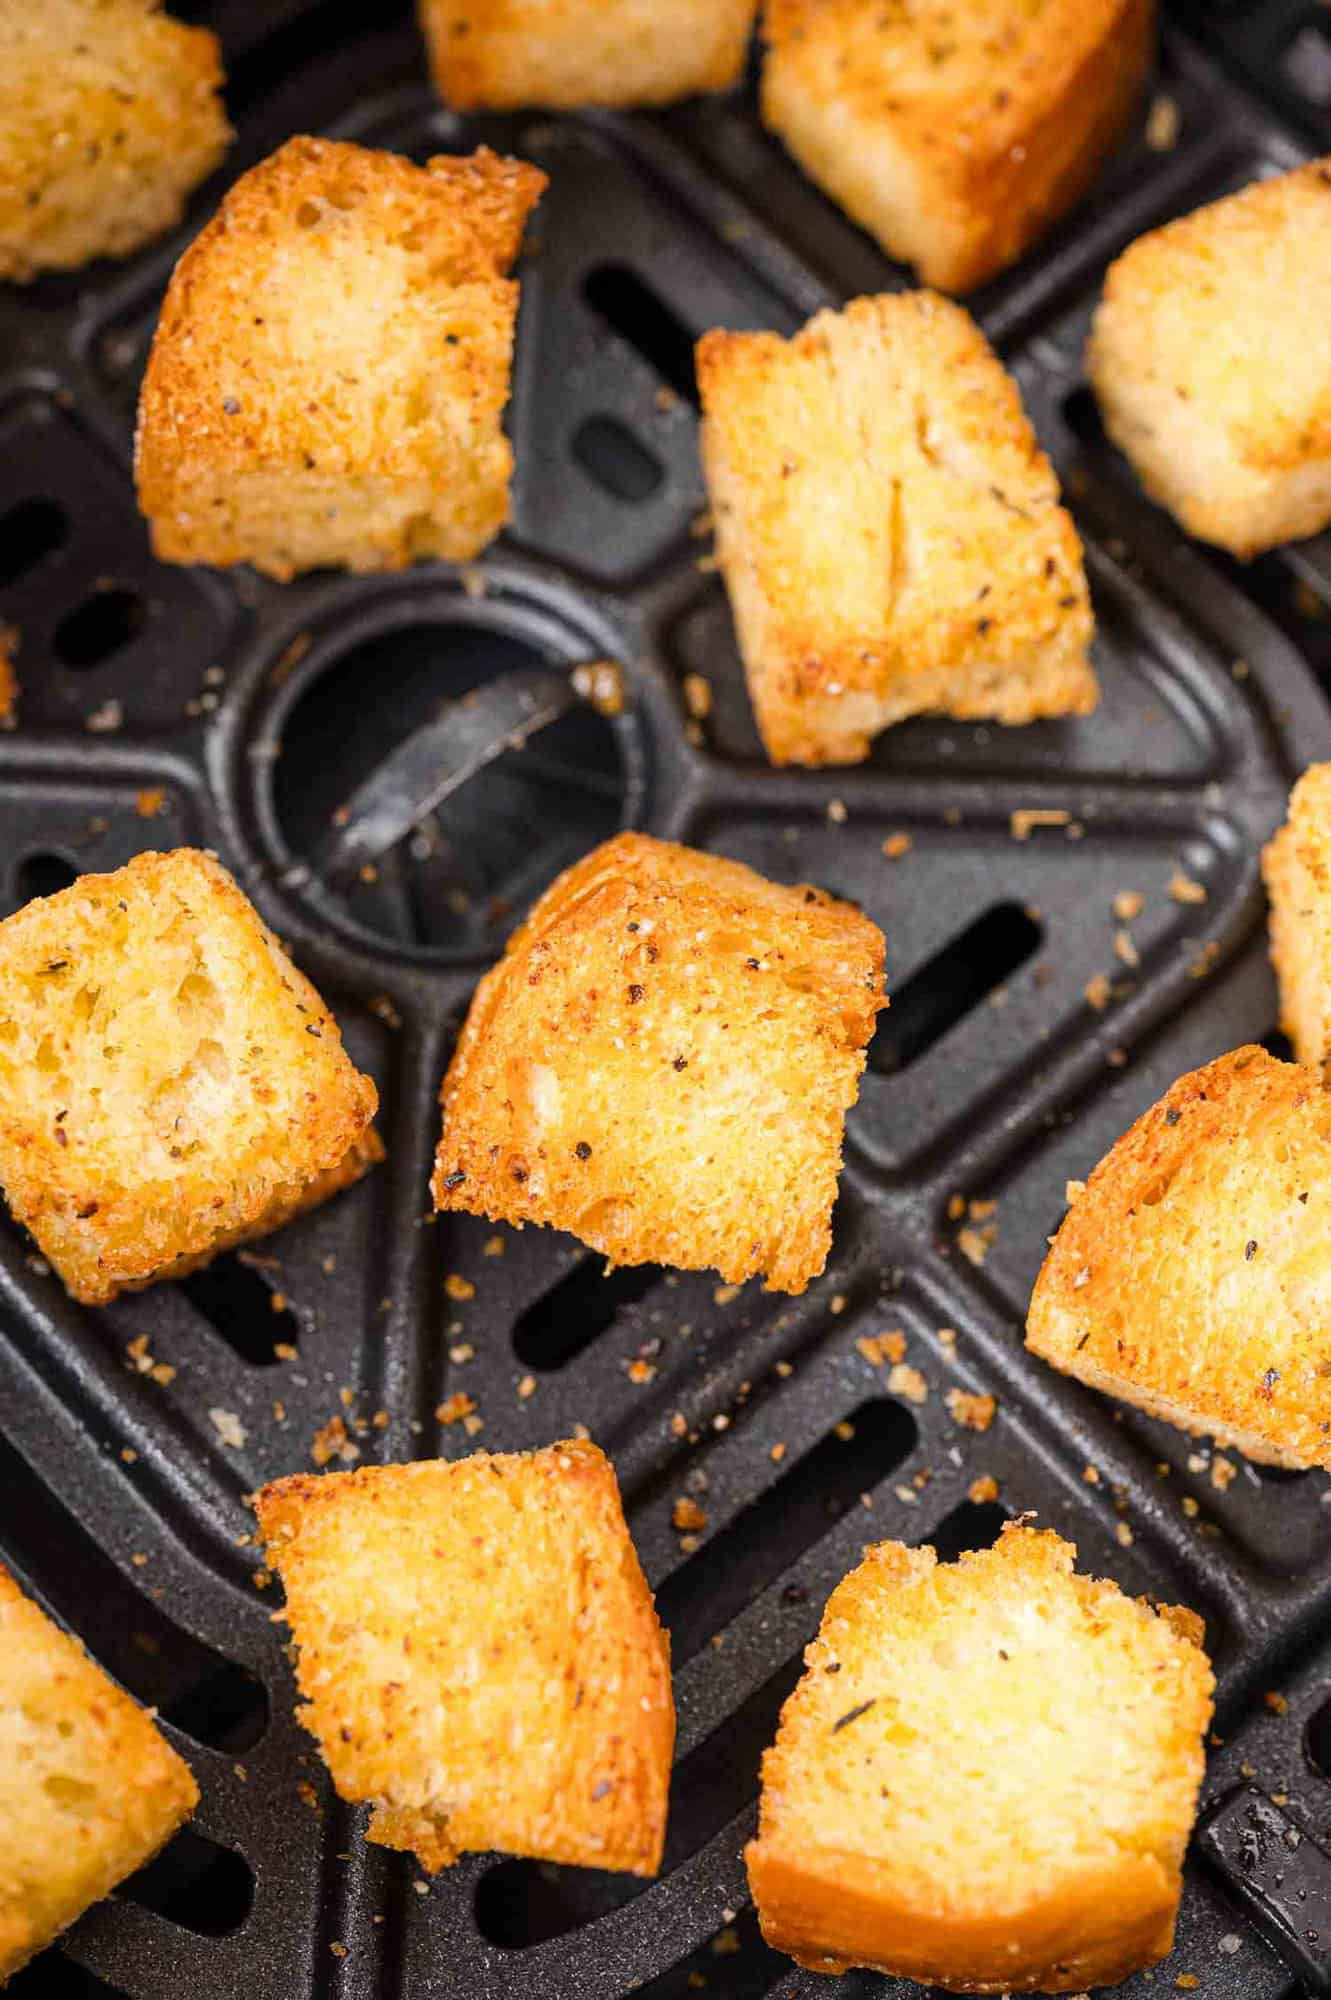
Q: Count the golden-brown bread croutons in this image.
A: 13